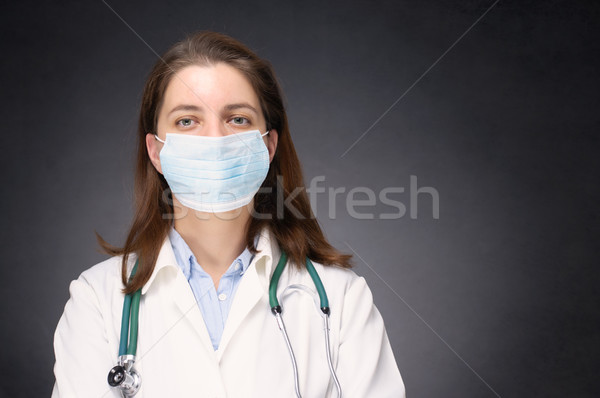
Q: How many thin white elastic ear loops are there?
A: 2